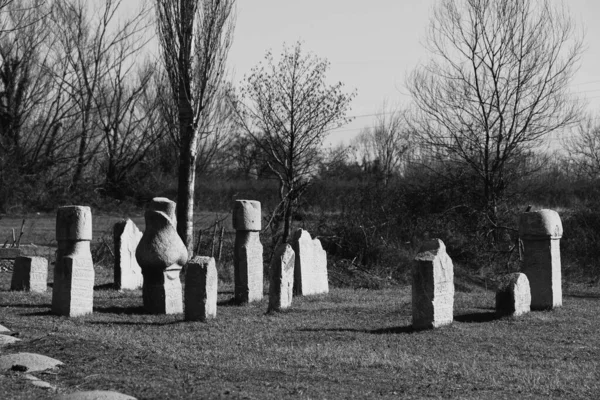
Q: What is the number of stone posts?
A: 11